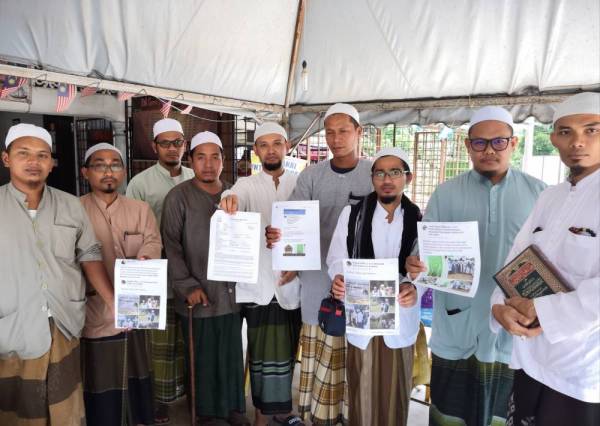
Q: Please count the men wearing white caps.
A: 9